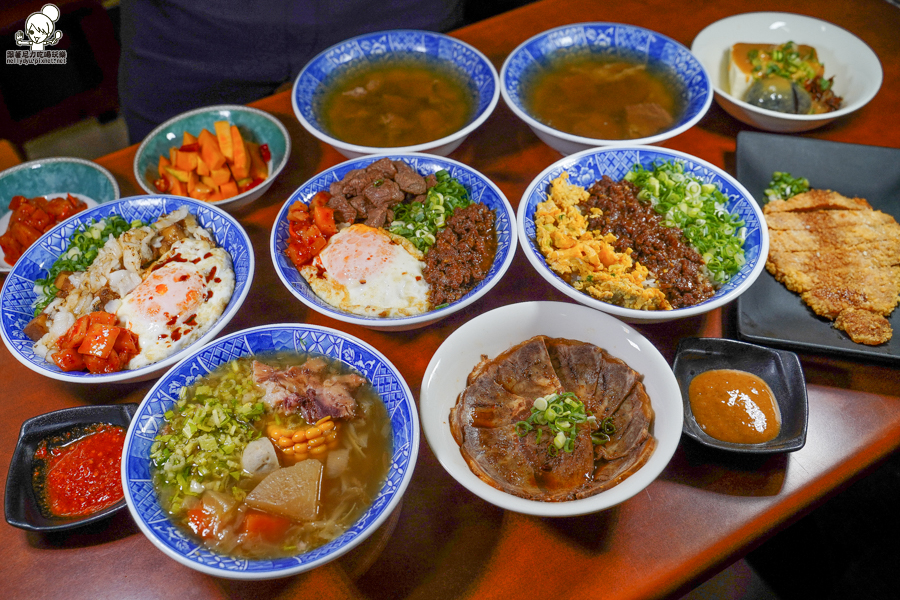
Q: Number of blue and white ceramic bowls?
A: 6